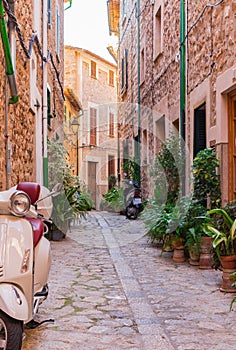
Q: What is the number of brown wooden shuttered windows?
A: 4